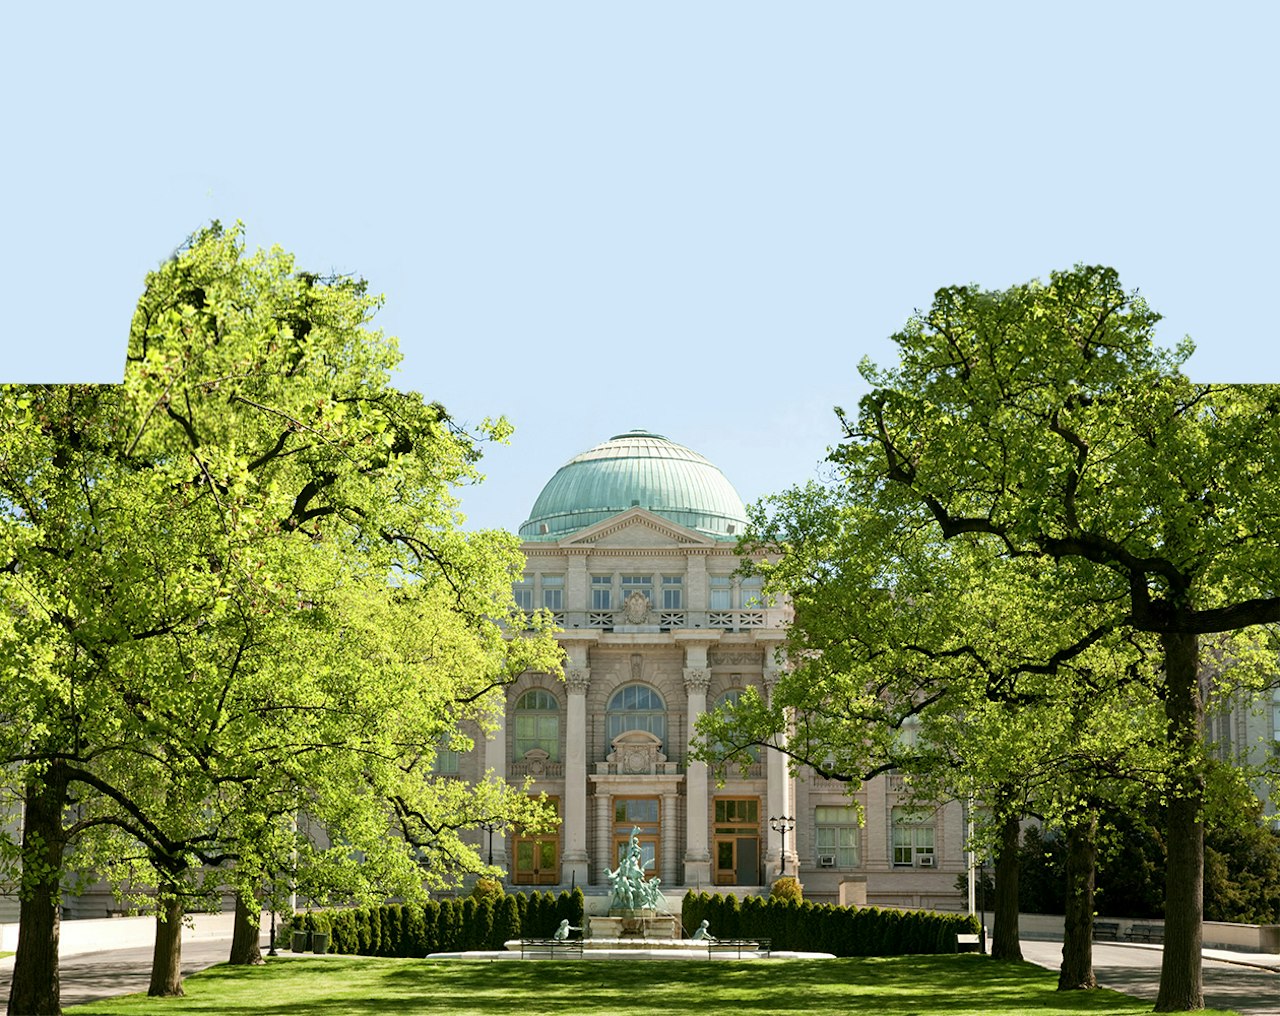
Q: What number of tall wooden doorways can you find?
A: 3